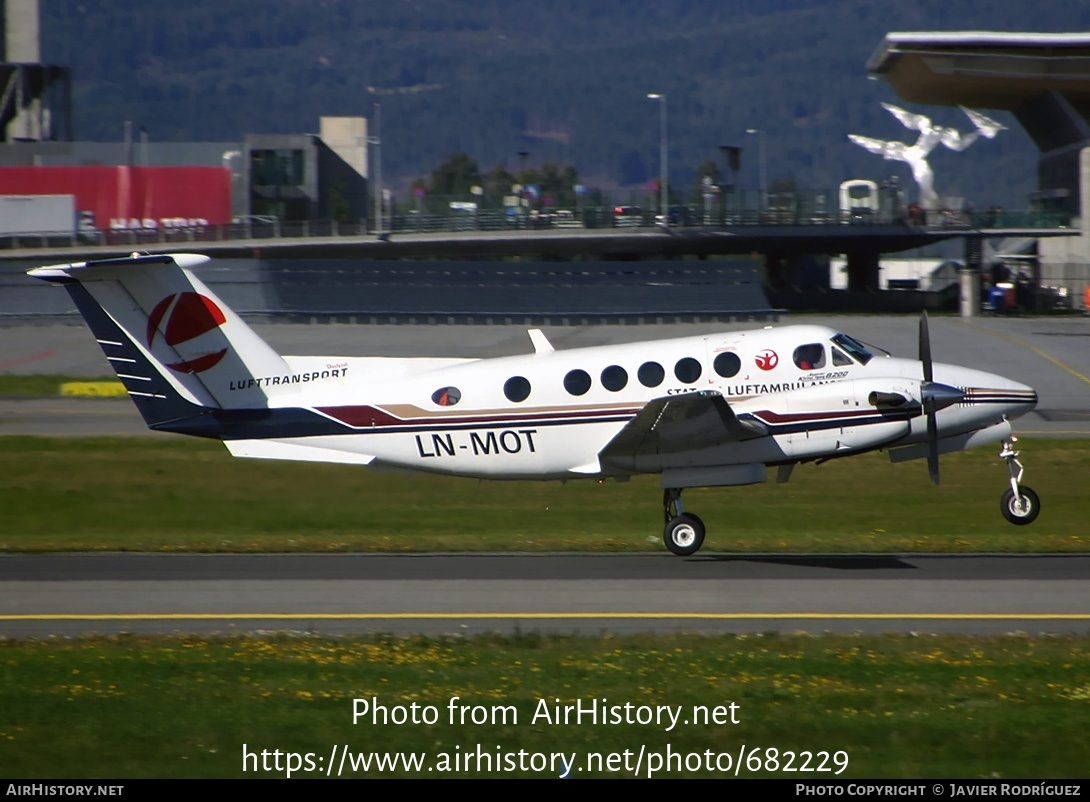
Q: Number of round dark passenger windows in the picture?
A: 6